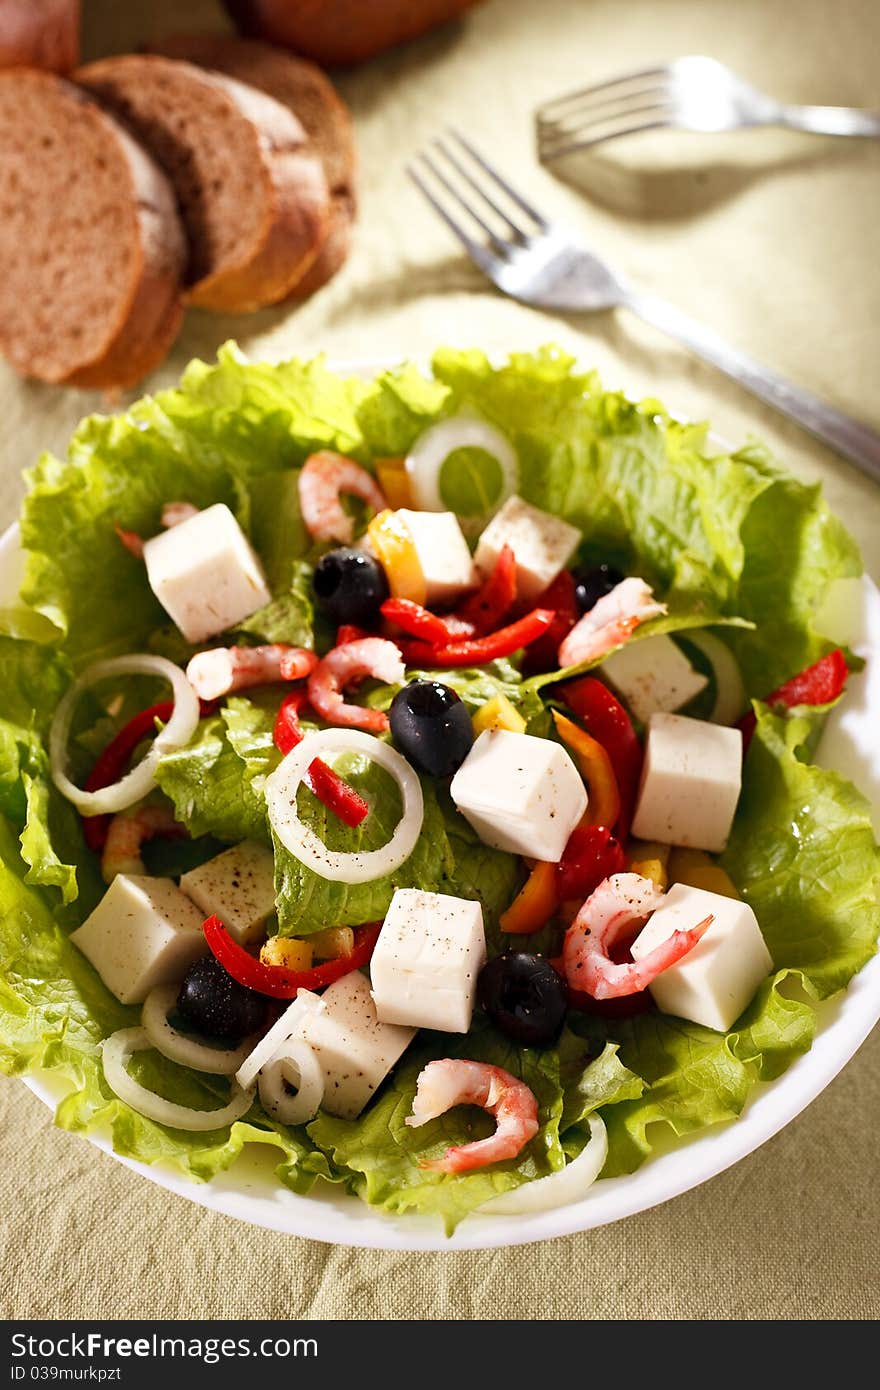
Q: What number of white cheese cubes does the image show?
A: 11